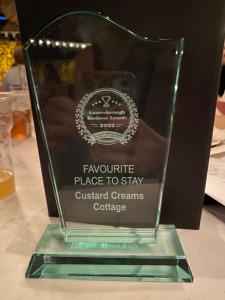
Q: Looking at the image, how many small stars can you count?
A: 6